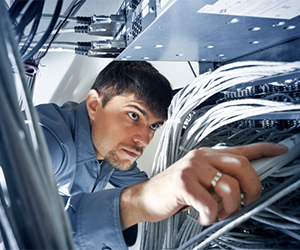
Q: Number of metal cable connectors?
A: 4